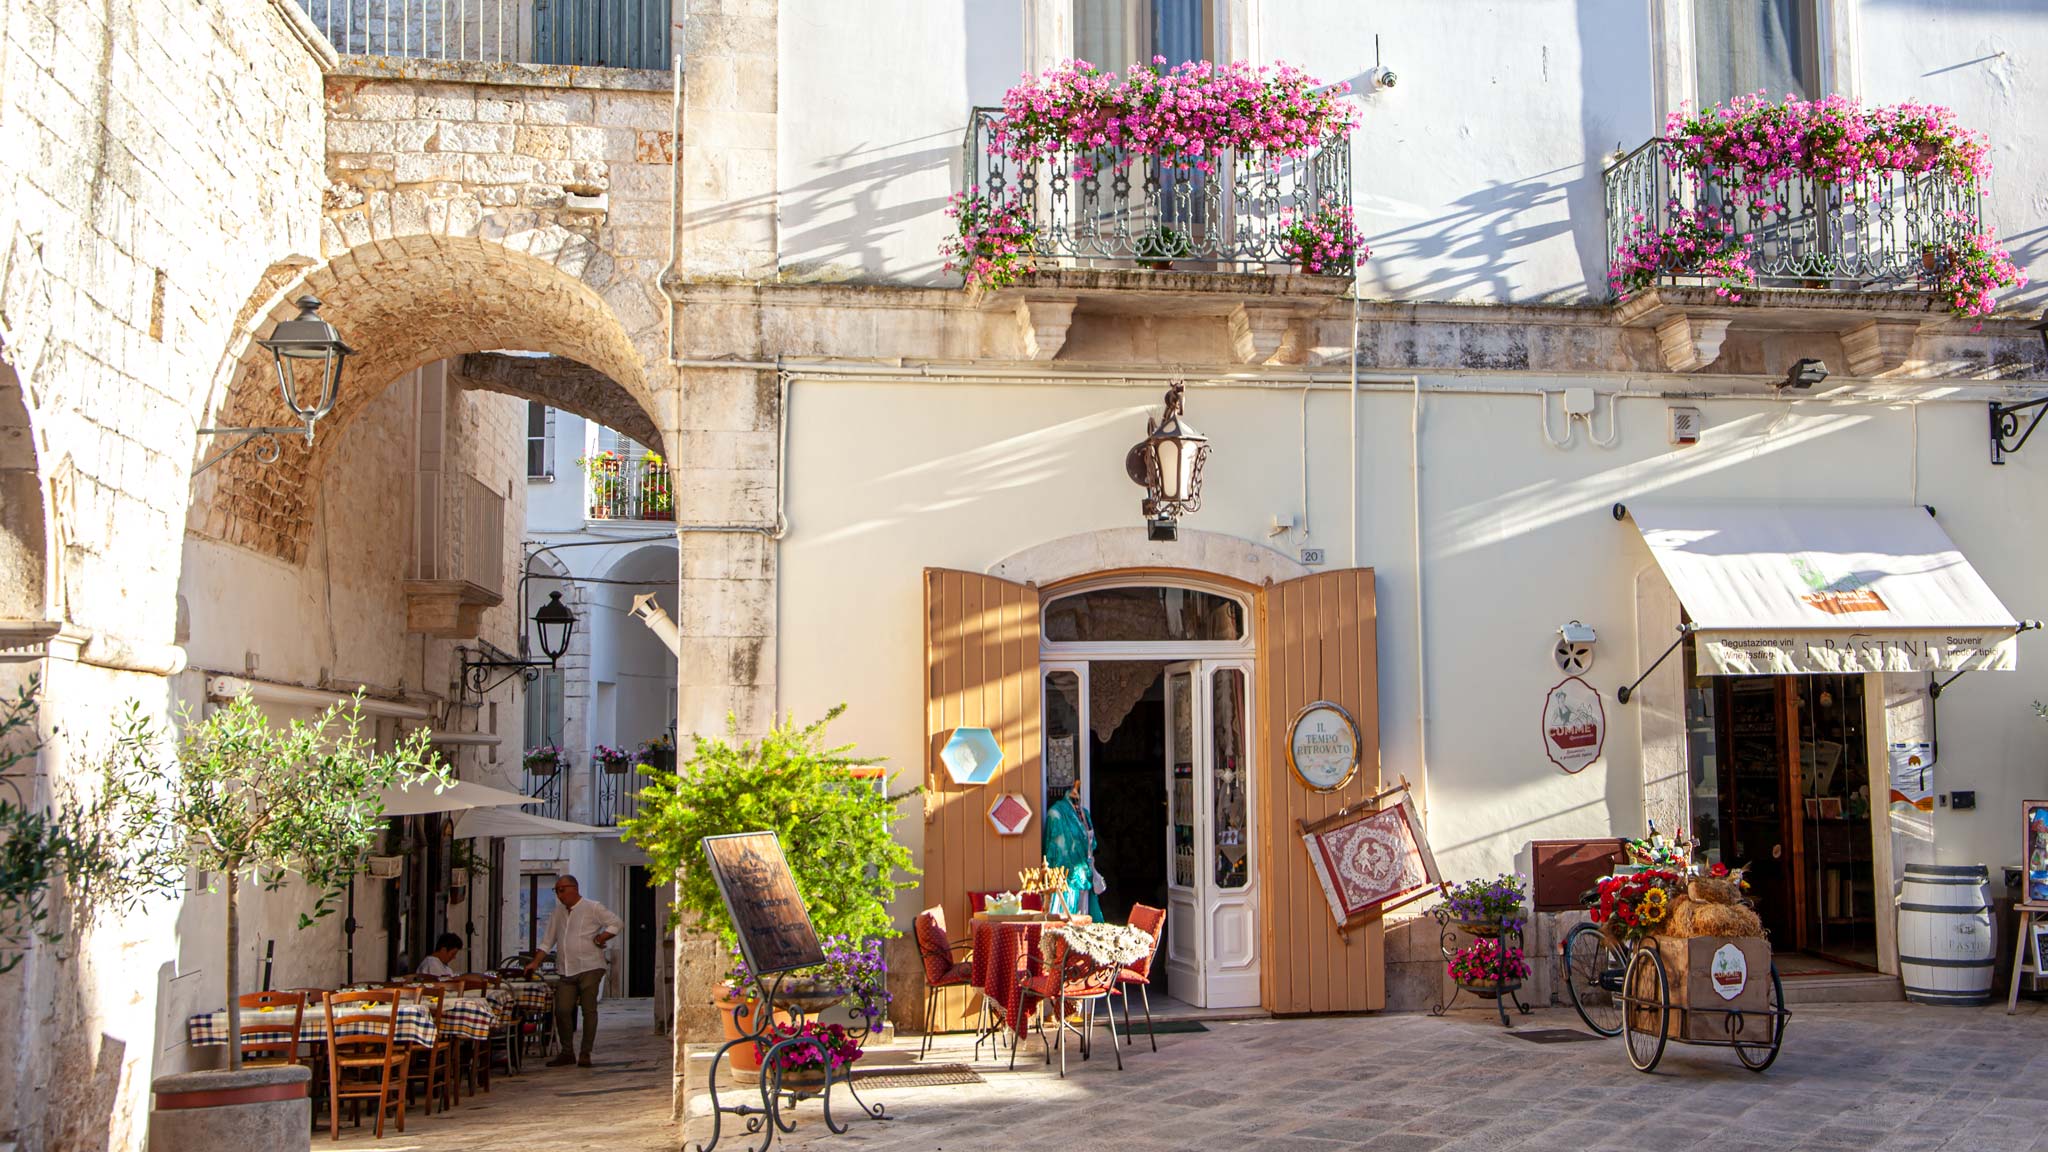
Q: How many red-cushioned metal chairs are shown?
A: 4